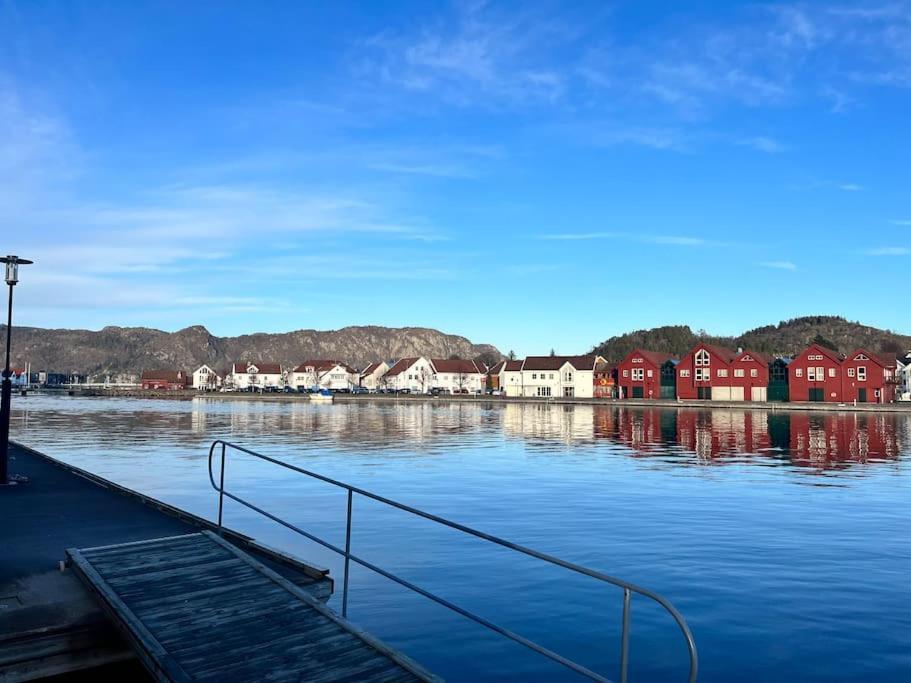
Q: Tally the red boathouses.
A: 5